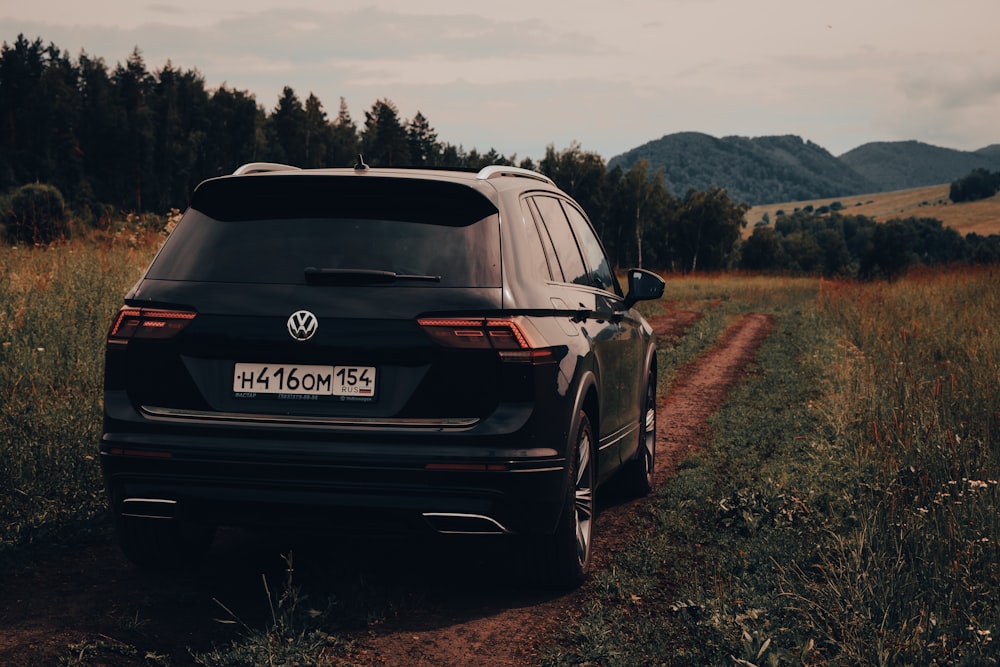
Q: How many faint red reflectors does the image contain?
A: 2